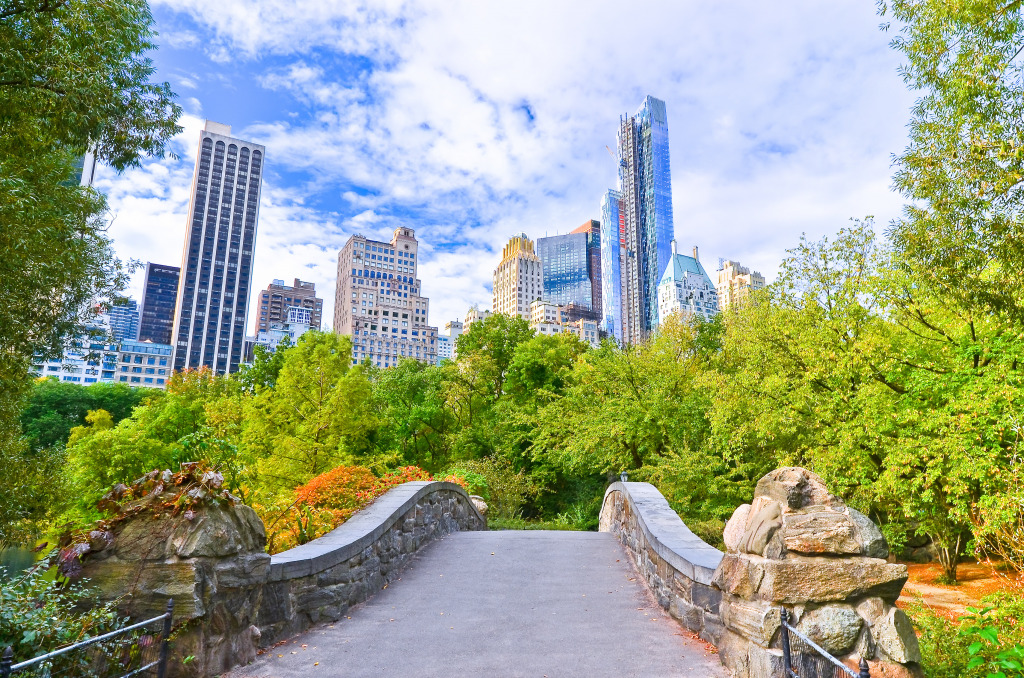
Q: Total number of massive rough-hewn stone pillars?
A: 2